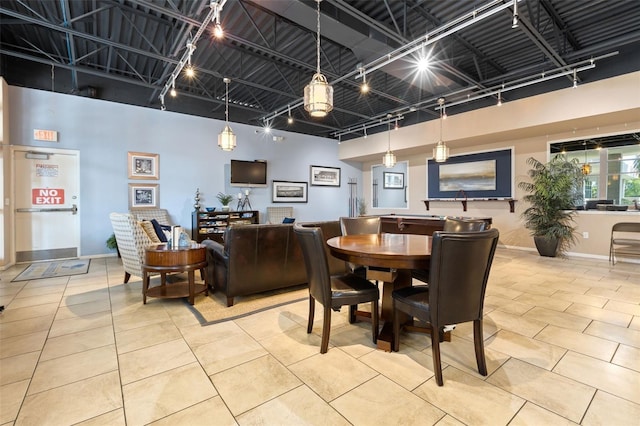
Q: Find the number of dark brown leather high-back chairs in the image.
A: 4